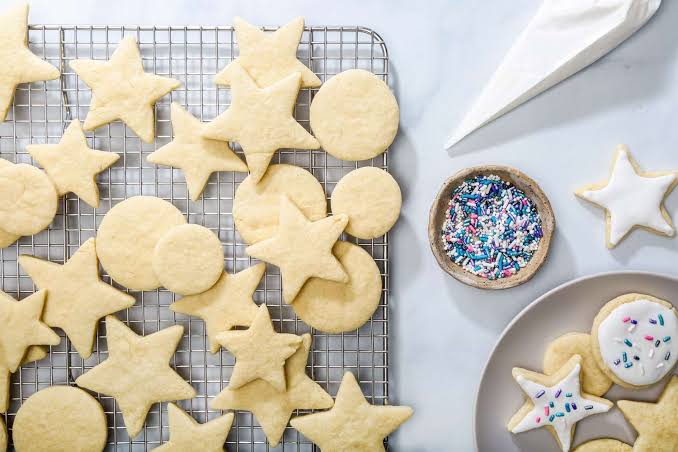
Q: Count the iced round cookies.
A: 1